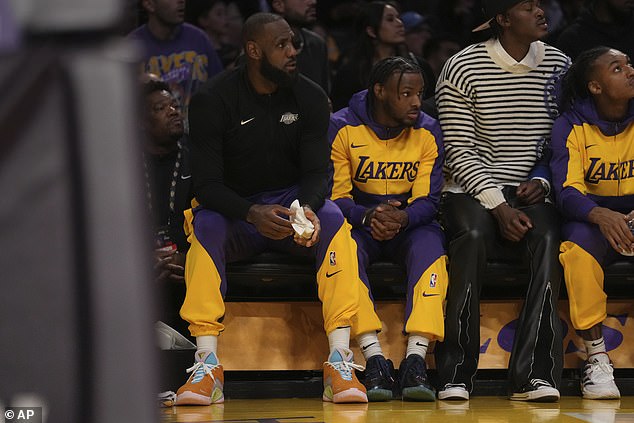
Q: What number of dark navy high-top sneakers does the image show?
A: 2